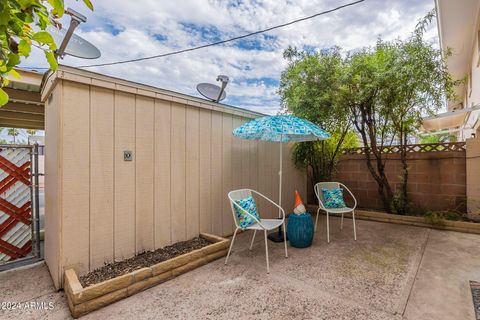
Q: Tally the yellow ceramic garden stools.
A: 0